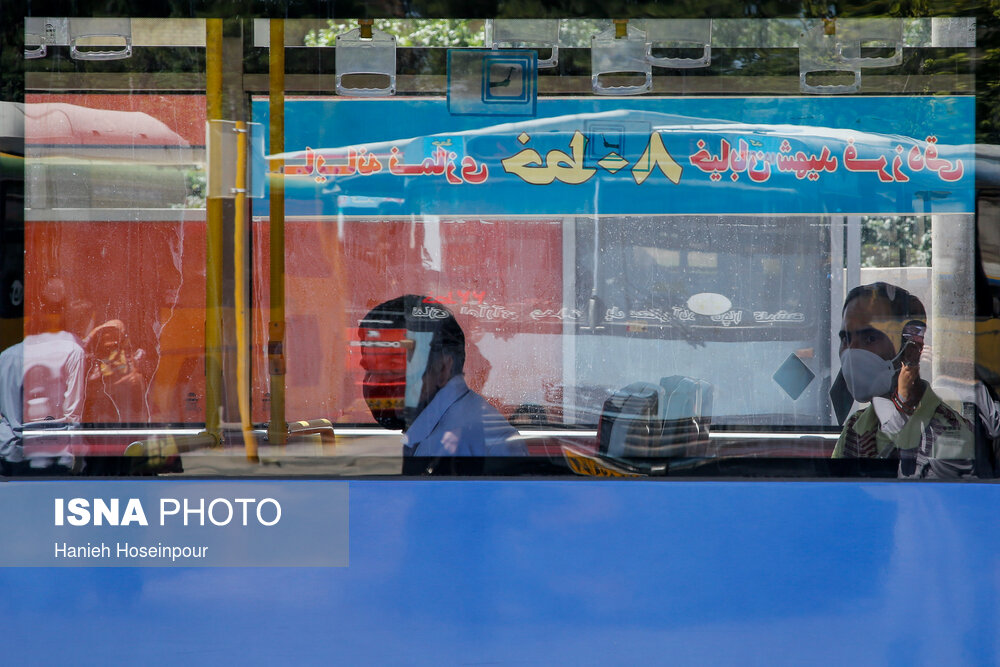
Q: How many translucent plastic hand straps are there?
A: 8